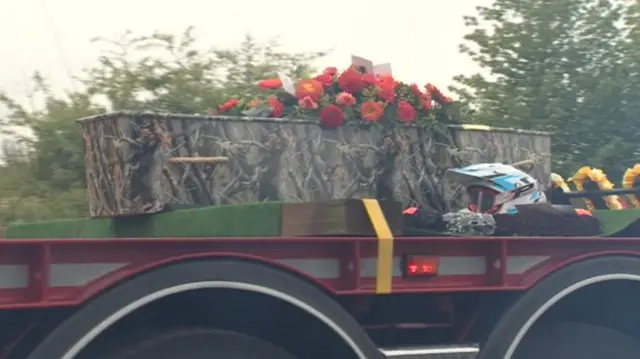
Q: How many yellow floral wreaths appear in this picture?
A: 3